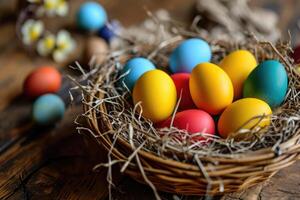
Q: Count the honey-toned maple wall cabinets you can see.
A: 0